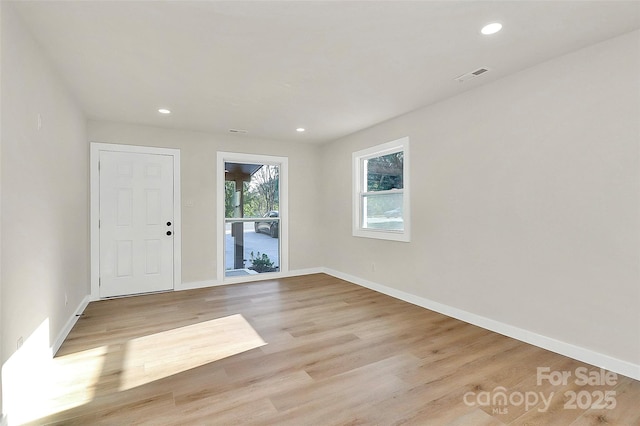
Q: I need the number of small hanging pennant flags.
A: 0